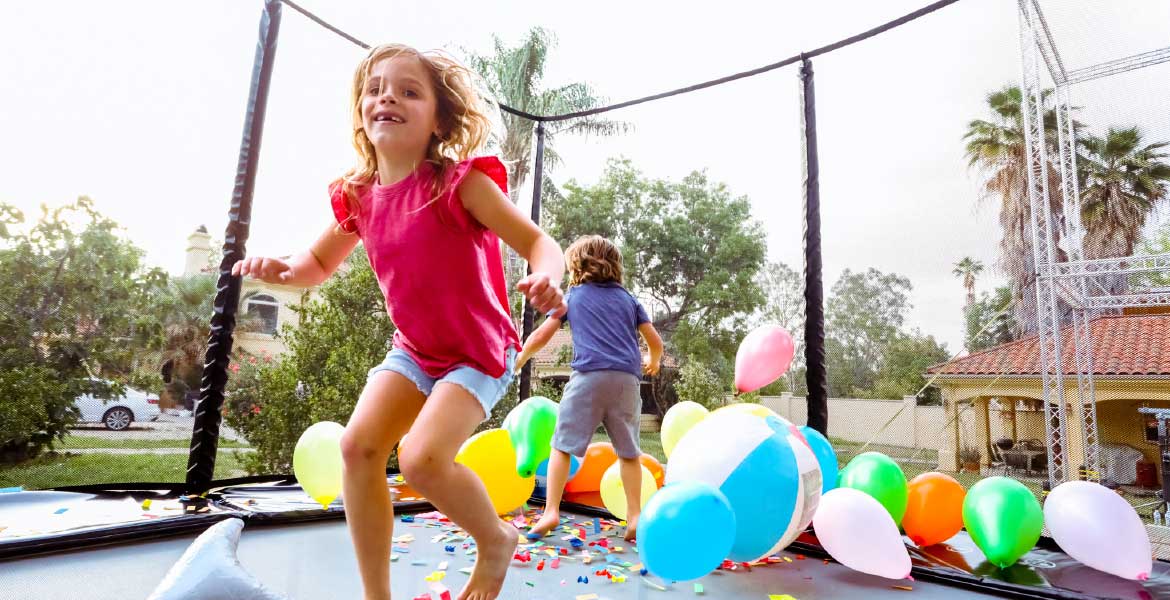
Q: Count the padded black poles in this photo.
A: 3